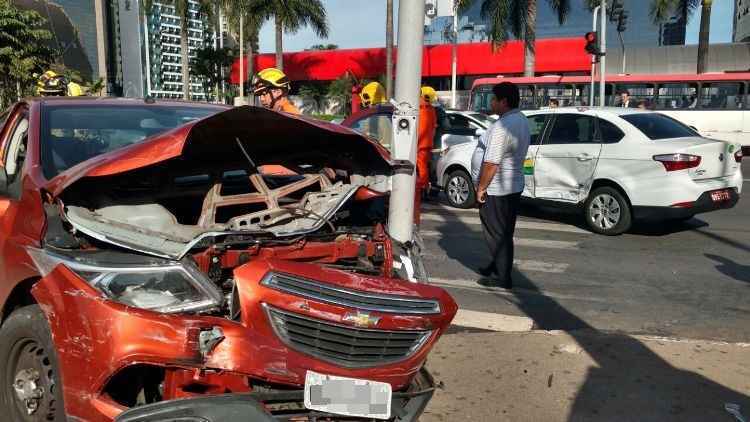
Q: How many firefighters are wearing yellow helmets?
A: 5